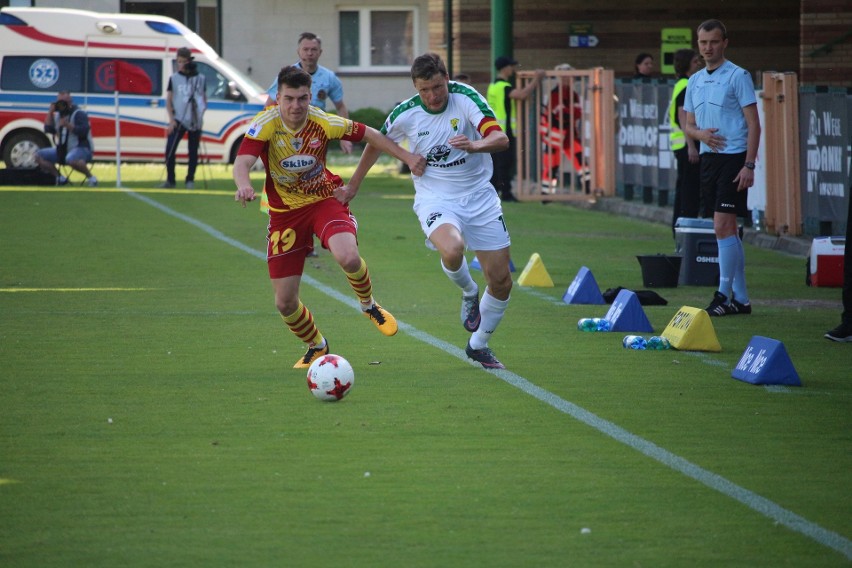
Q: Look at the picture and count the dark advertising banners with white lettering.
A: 2